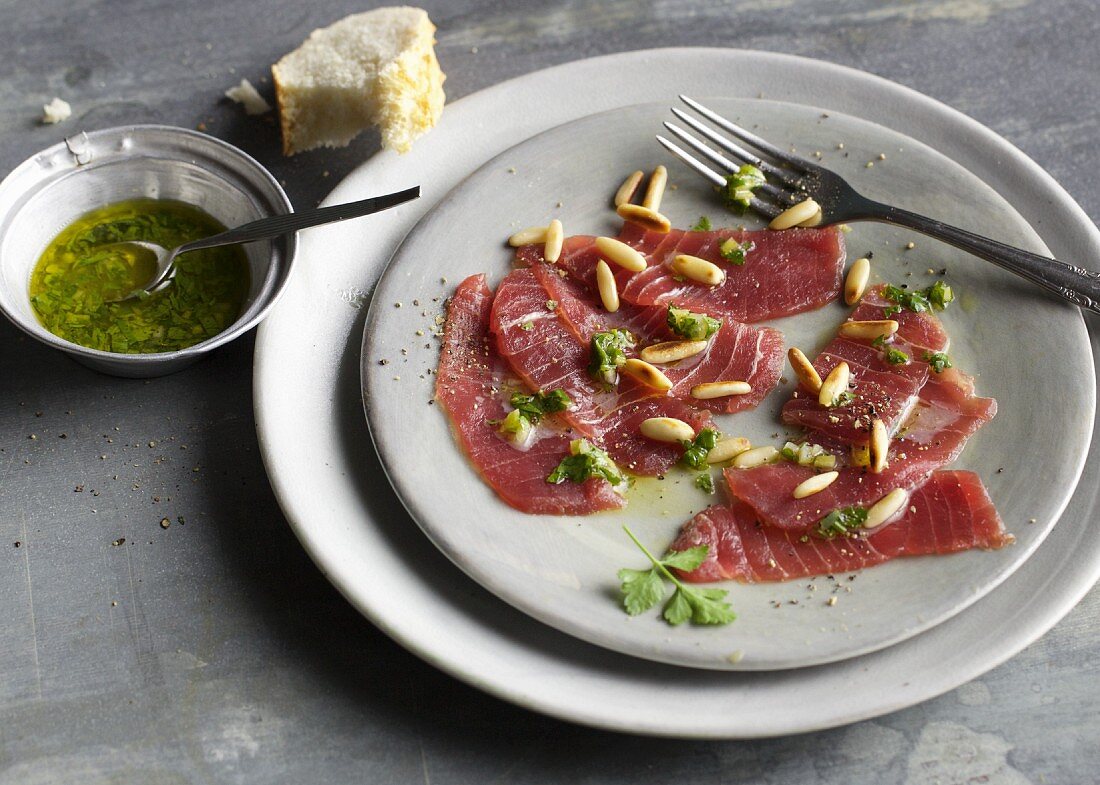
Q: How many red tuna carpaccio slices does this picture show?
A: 7